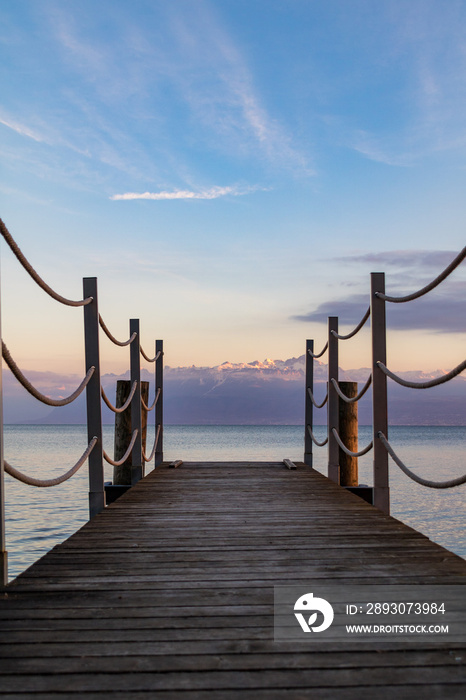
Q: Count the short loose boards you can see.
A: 2